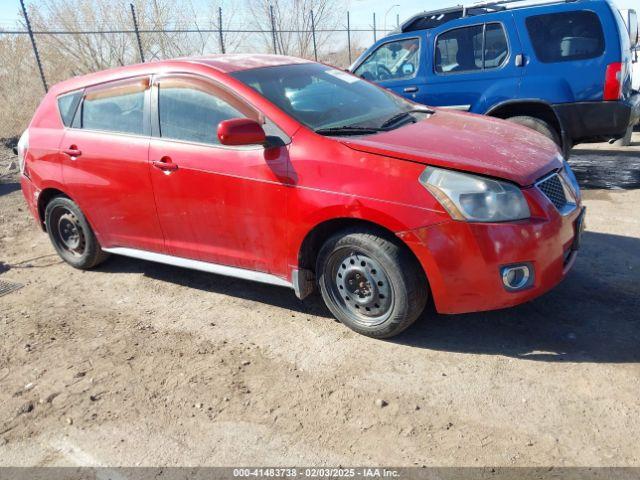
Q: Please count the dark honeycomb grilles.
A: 1